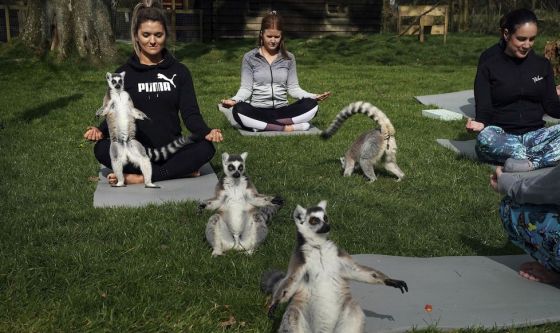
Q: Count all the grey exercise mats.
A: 5